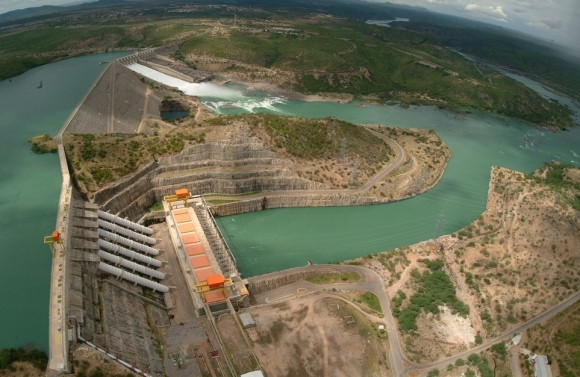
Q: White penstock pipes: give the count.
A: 6